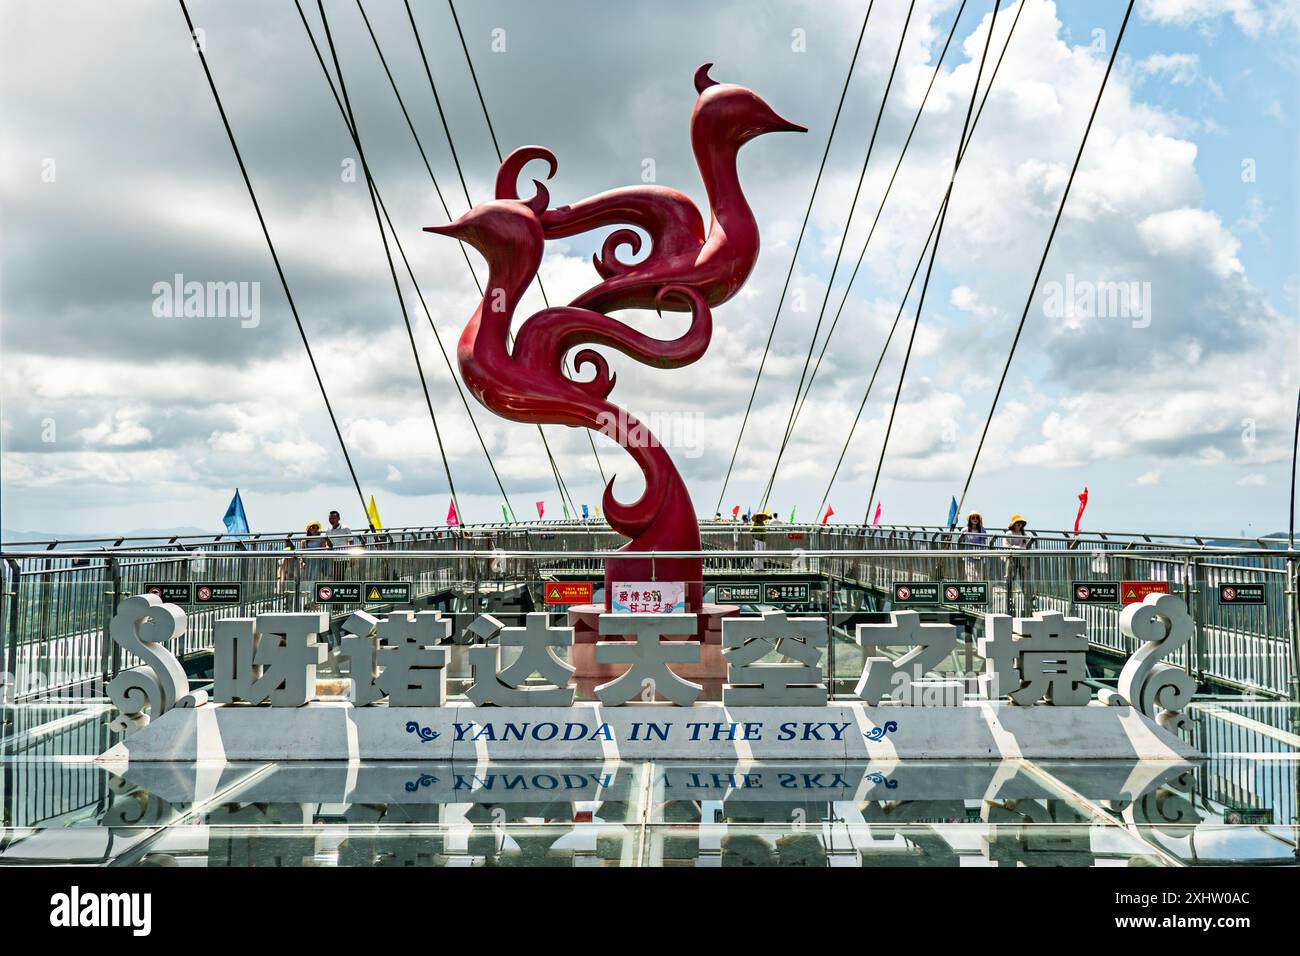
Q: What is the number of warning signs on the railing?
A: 12